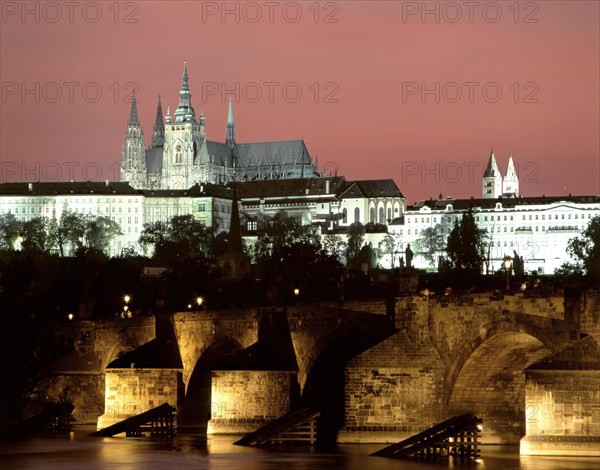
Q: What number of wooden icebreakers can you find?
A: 4